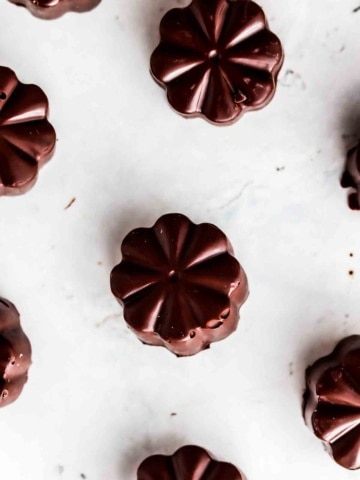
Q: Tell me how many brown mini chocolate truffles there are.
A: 8